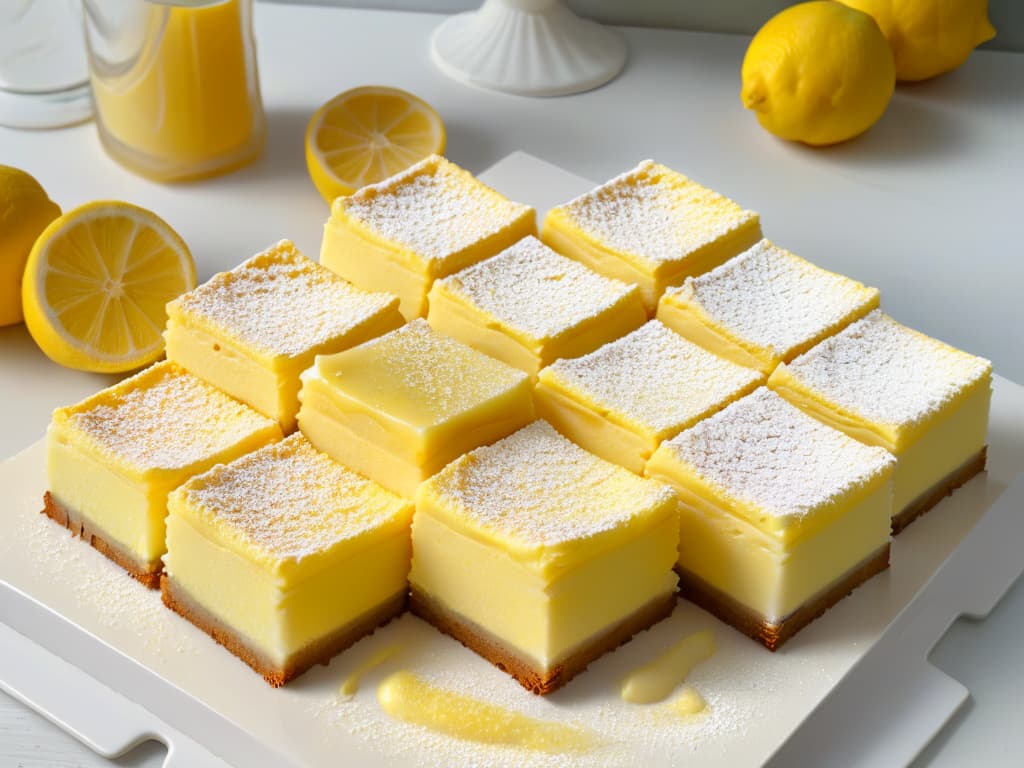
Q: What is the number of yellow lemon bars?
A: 12